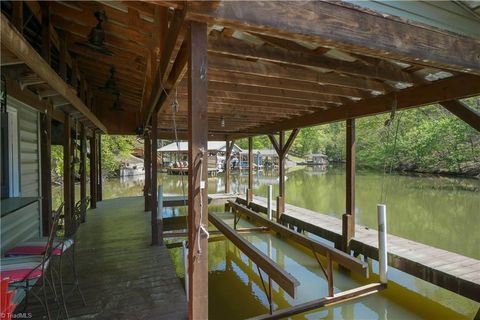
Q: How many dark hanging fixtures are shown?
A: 3